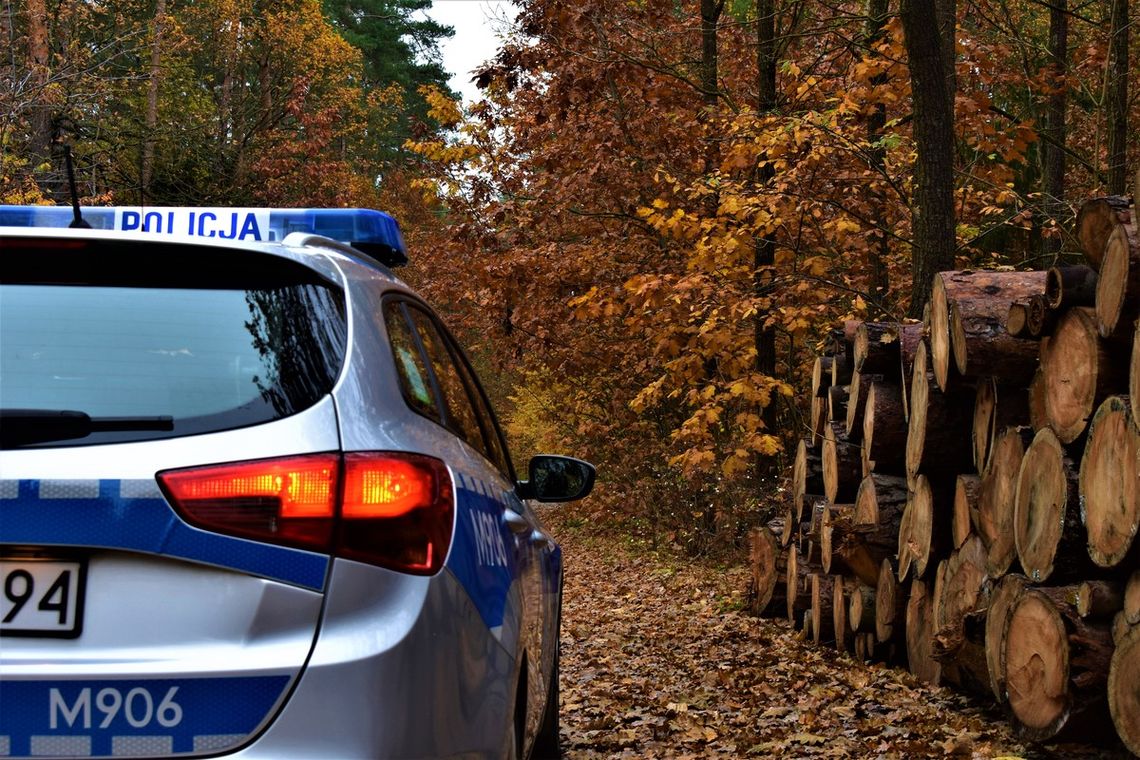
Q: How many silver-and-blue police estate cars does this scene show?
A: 1